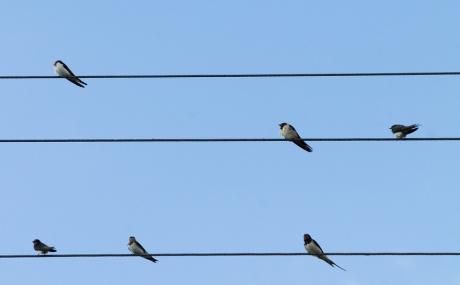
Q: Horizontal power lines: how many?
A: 3